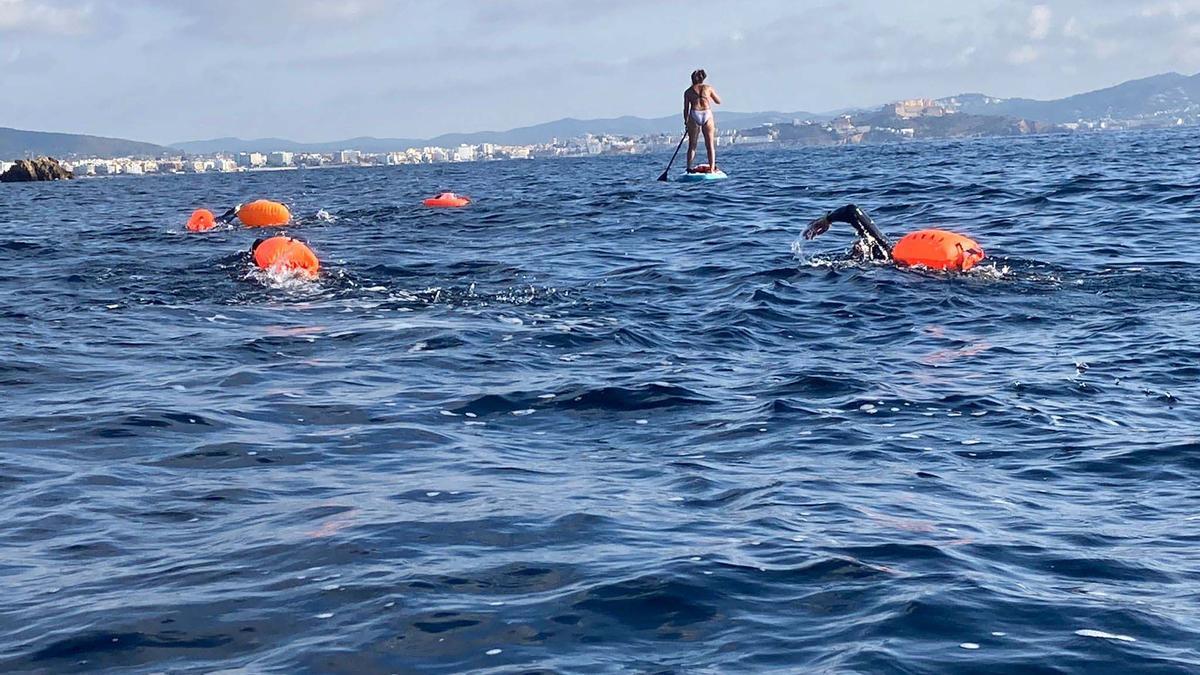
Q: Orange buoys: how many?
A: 5